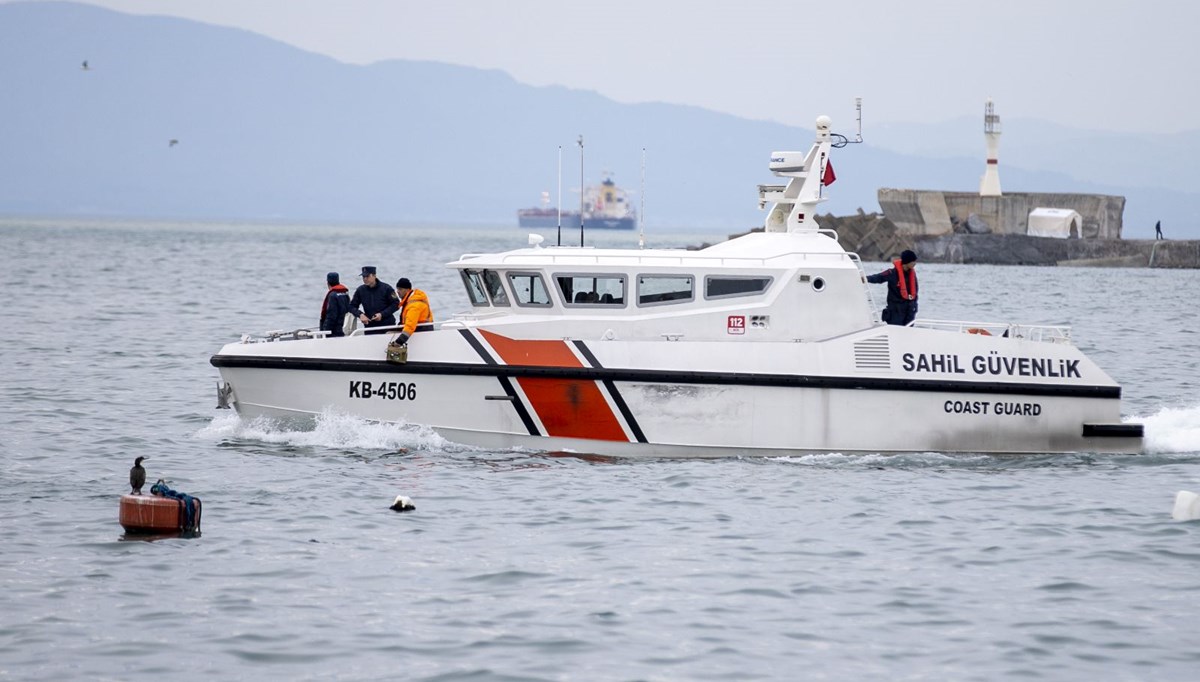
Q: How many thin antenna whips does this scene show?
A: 3